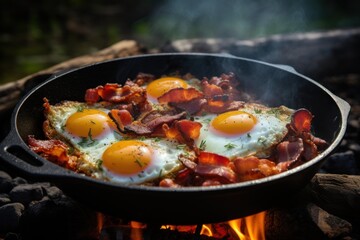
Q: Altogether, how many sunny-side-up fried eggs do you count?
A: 4